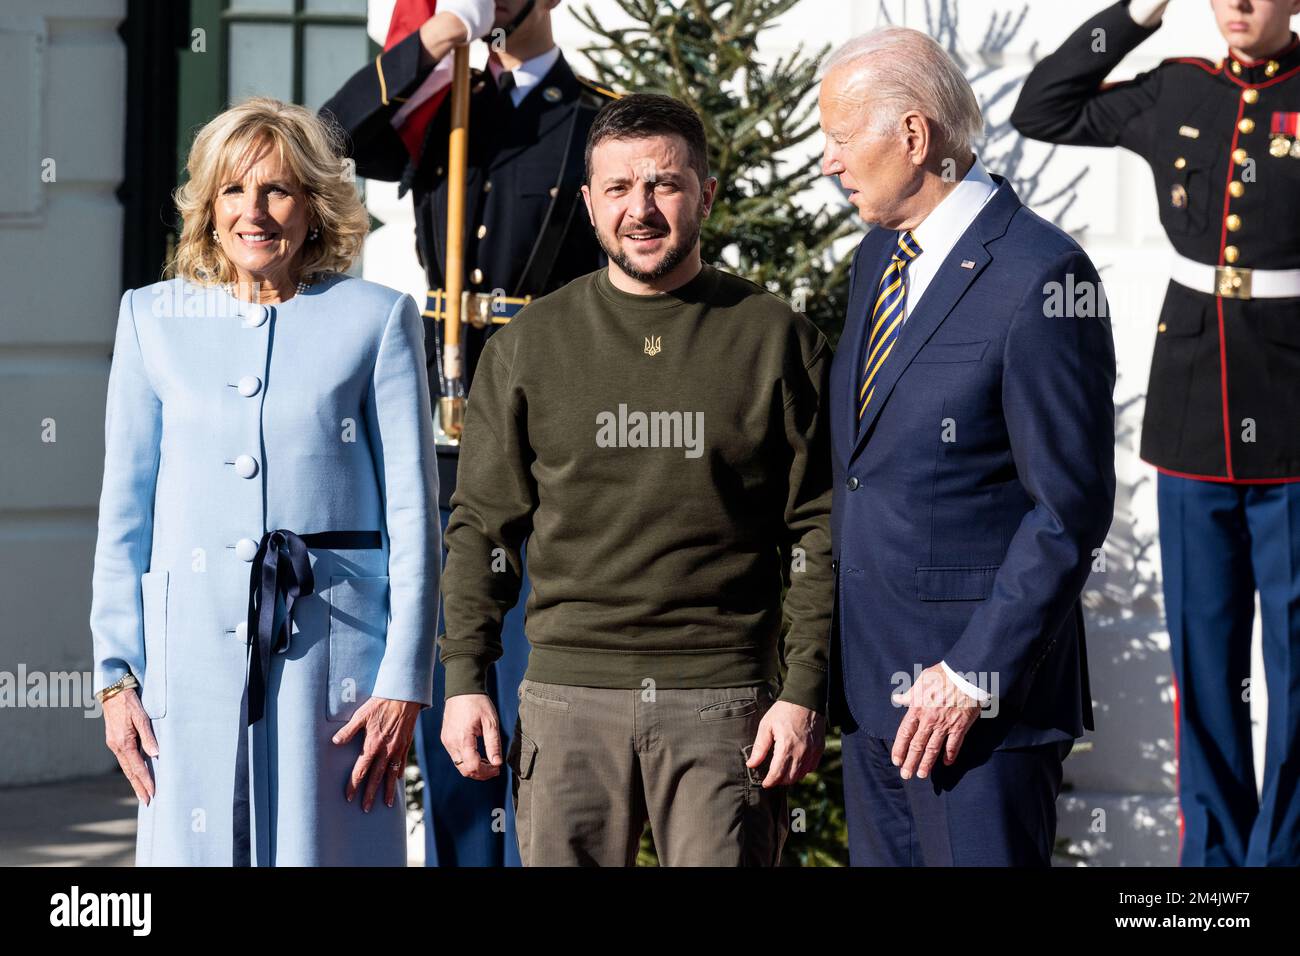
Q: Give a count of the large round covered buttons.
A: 5